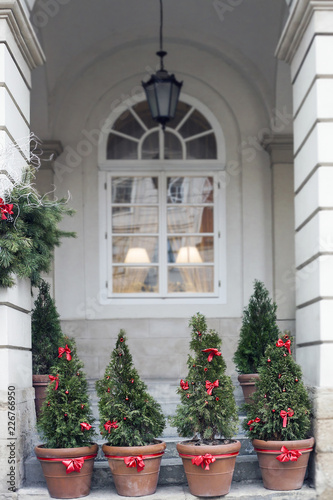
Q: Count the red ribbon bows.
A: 15